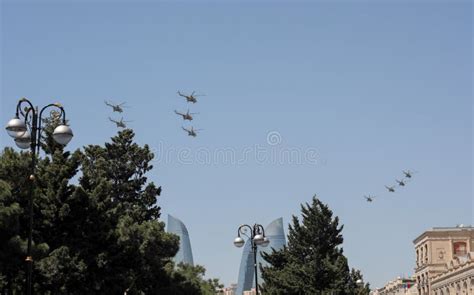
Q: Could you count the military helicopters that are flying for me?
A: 9